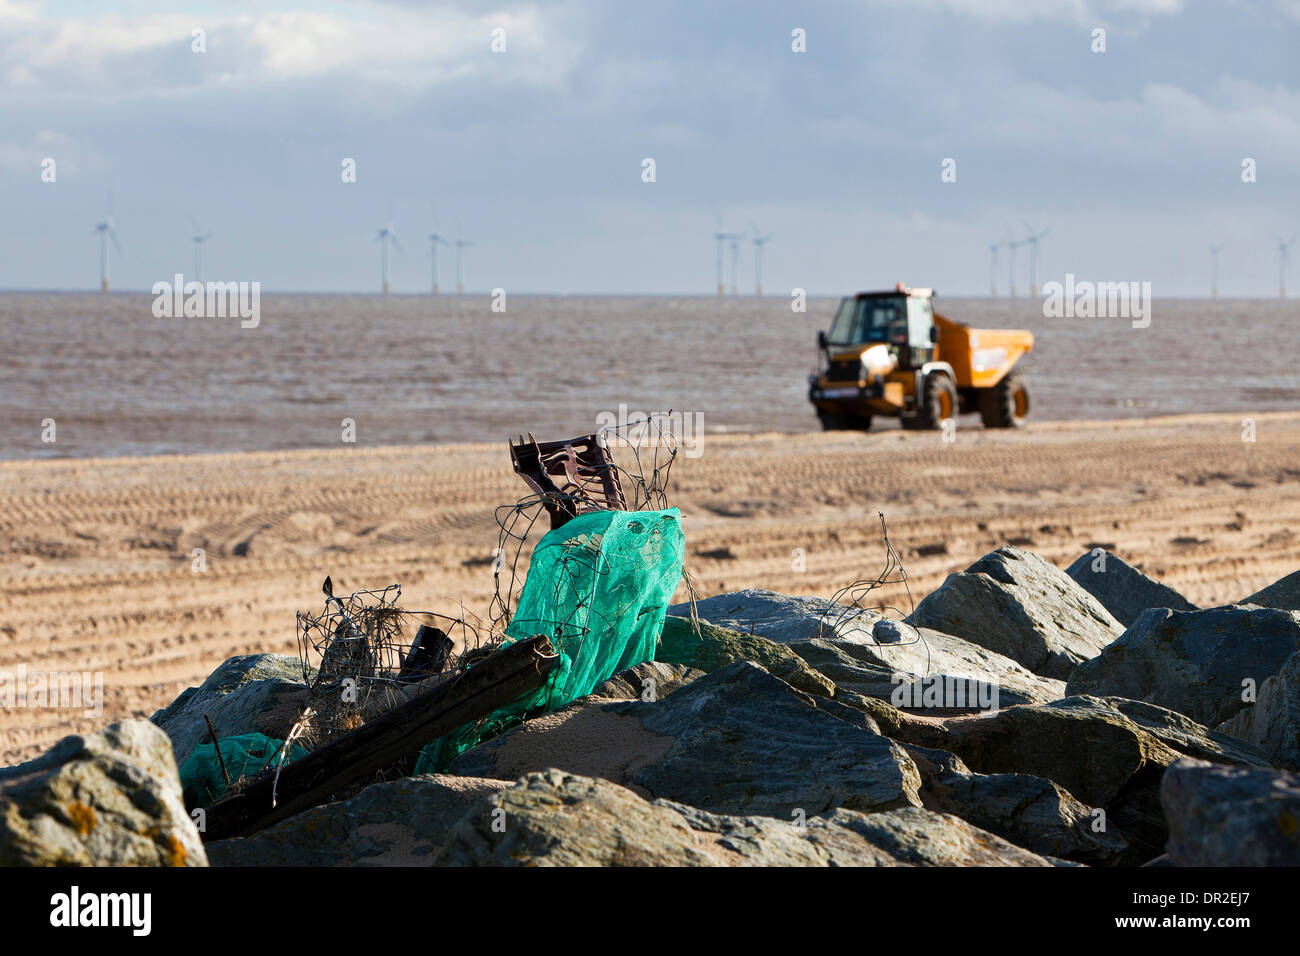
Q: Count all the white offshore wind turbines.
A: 13